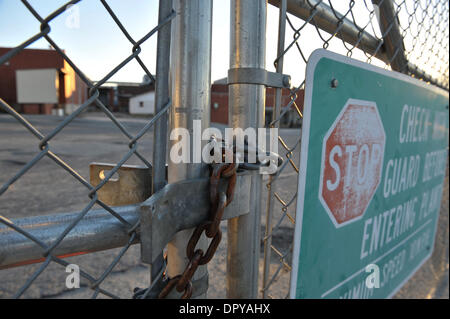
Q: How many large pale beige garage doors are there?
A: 1